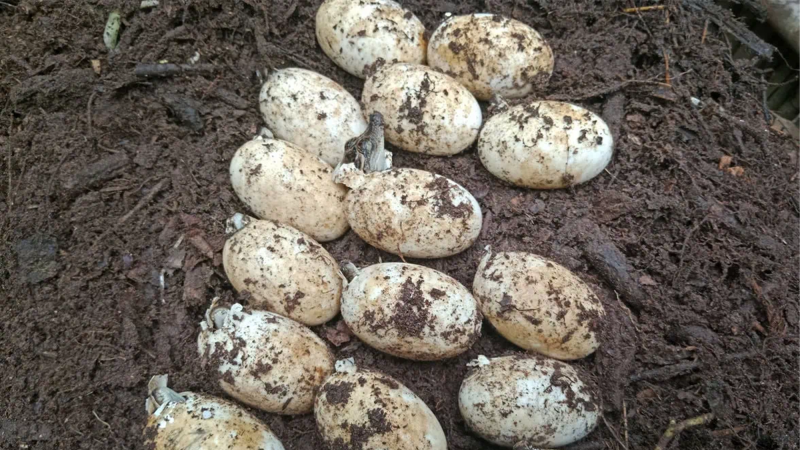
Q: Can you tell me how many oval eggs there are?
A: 14